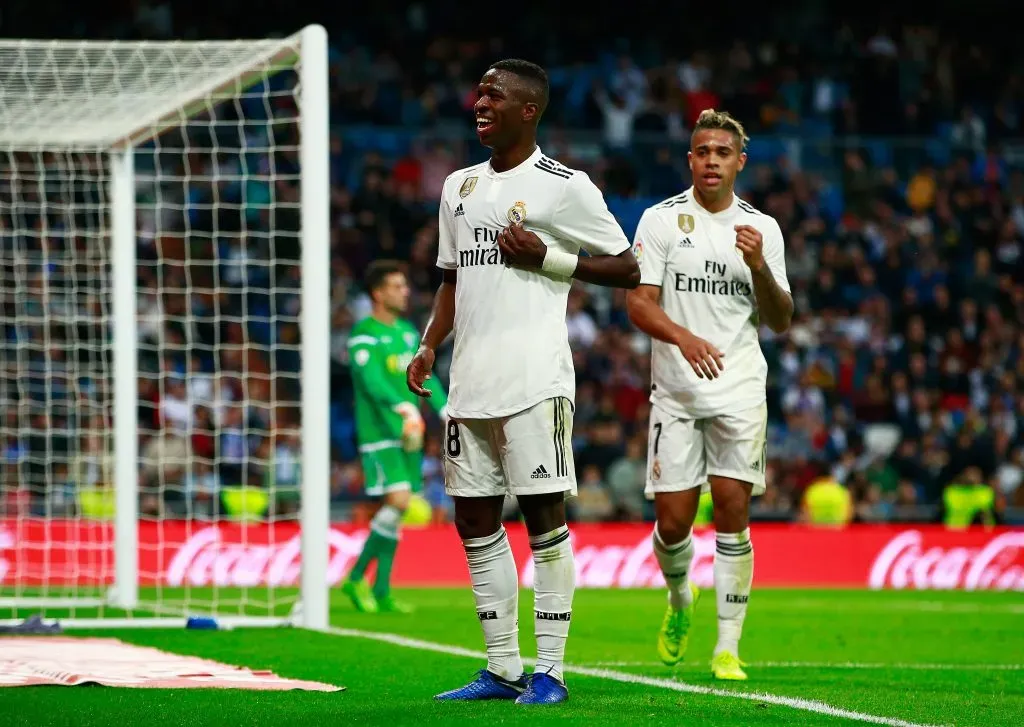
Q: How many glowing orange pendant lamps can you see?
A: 0